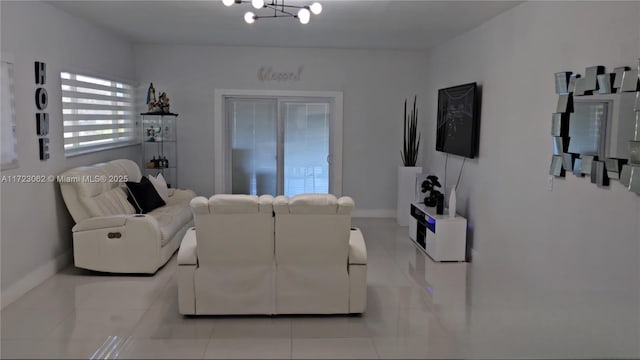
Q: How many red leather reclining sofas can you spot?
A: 0